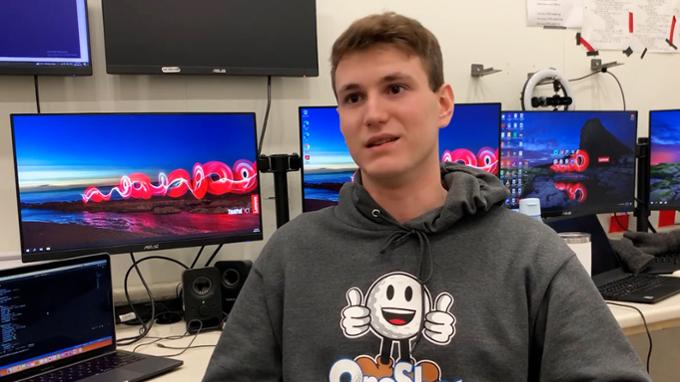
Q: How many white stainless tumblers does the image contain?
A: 1